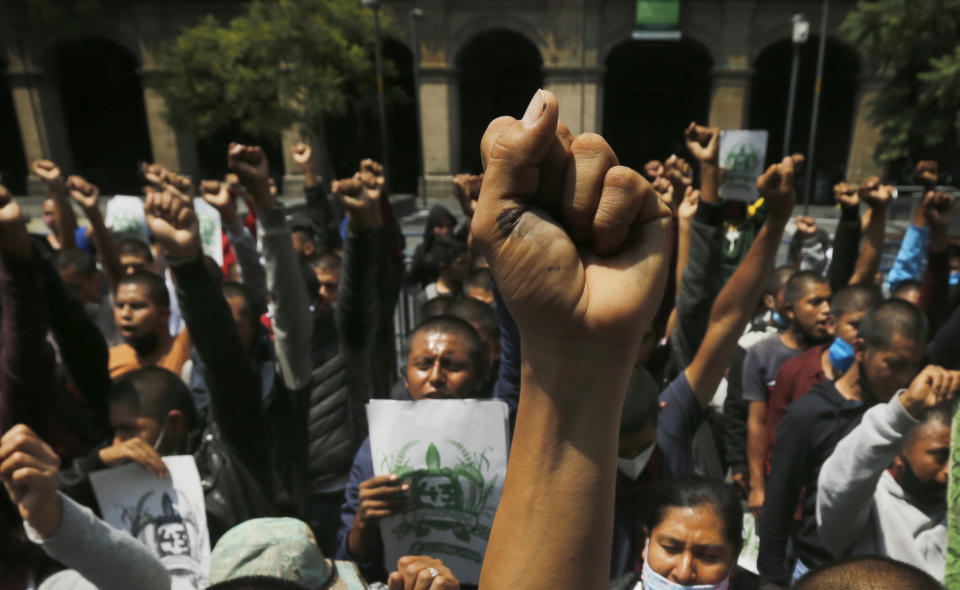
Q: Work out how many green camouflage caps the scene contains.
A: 1